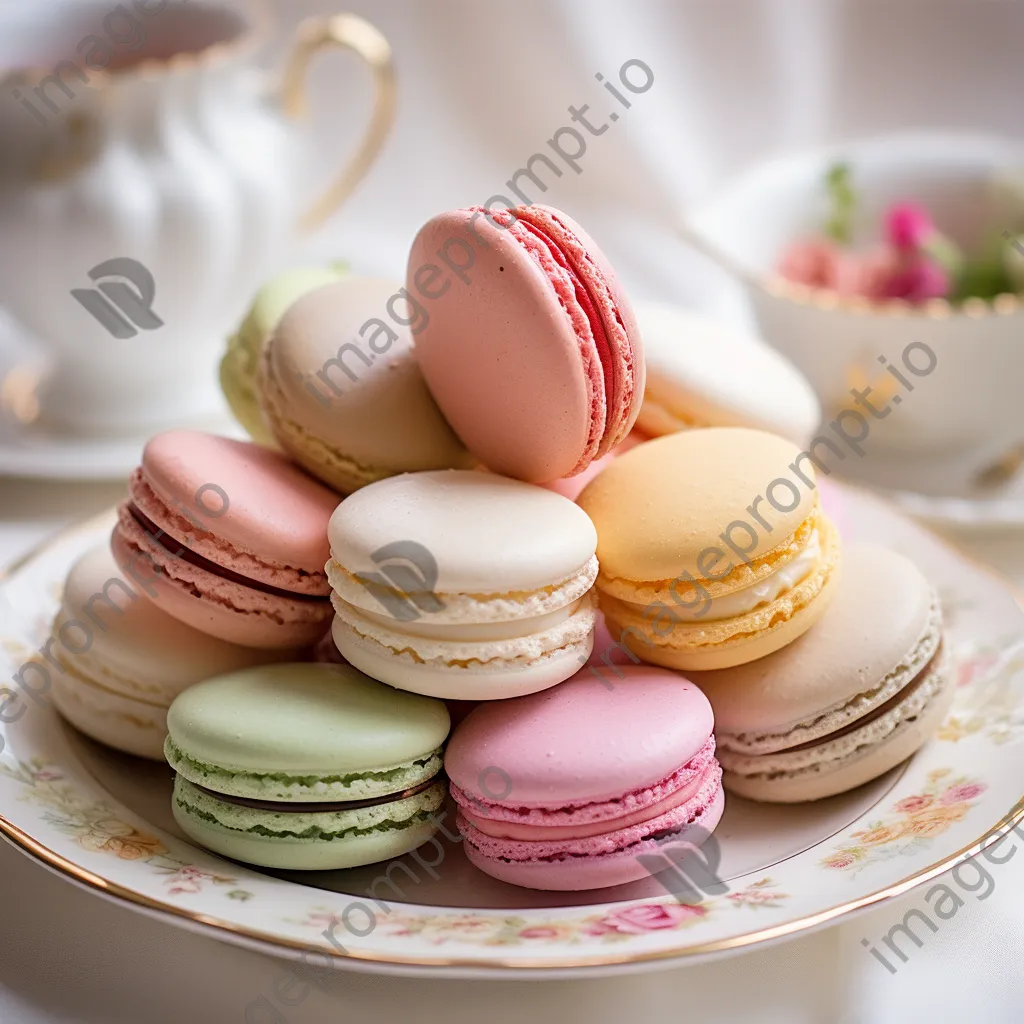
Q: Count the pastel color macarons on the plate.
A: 11